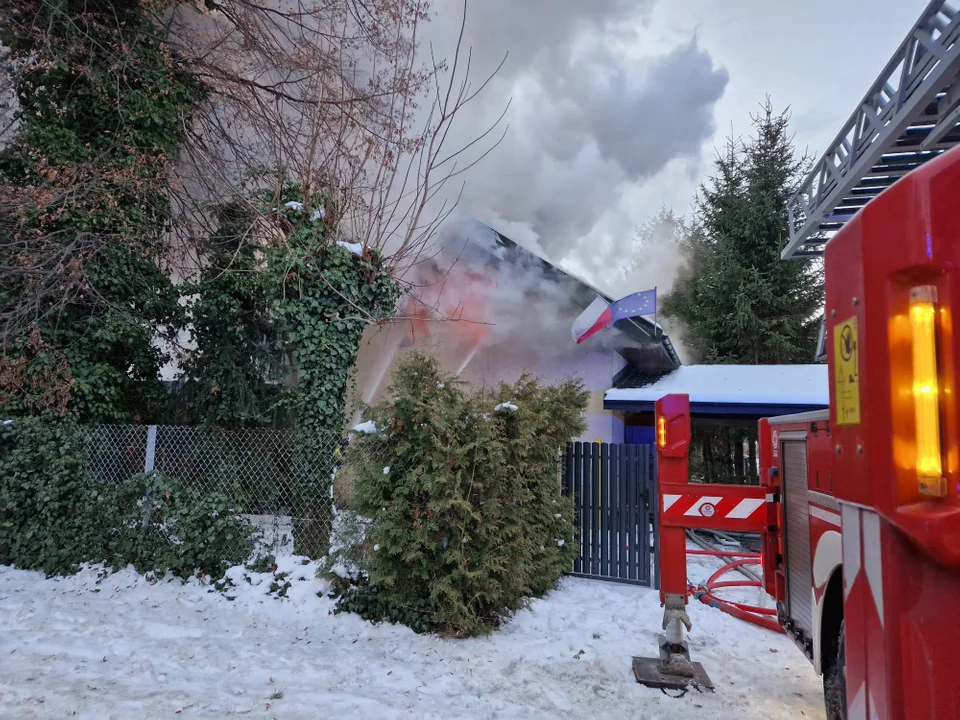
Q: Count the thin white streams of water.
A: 2